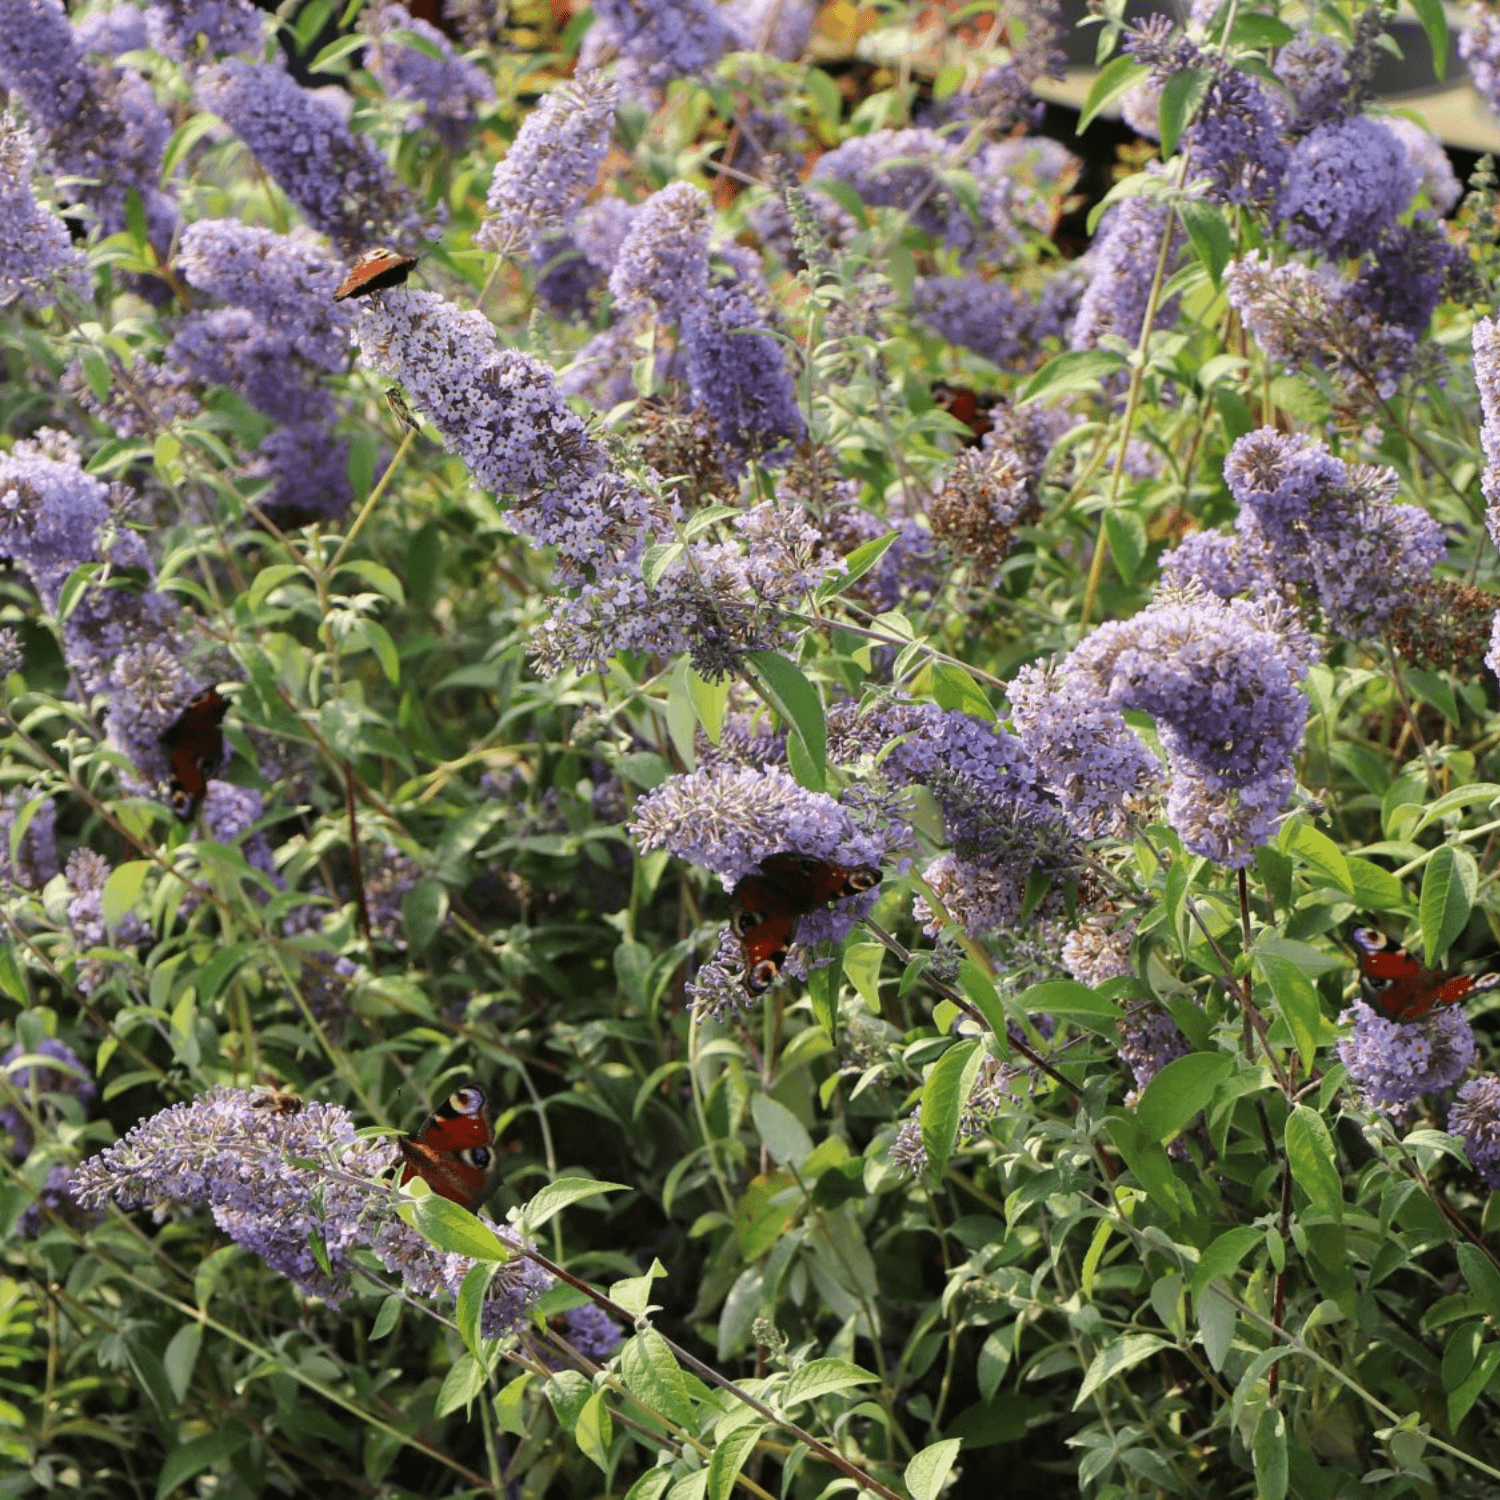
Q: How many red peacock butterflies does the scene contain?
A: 6